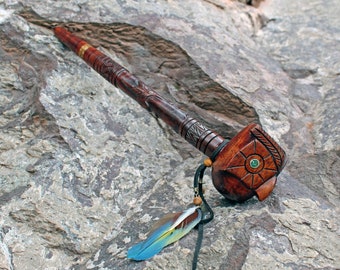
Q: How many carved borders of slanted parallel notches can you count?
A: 1